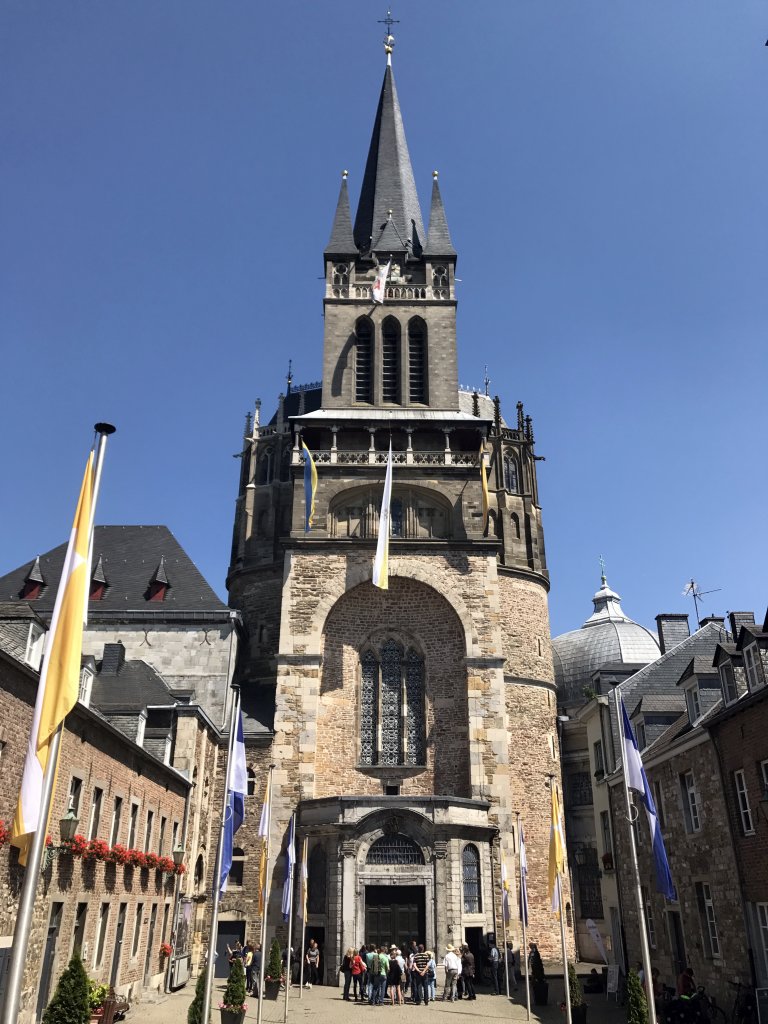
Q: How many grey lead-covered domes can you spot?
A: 1